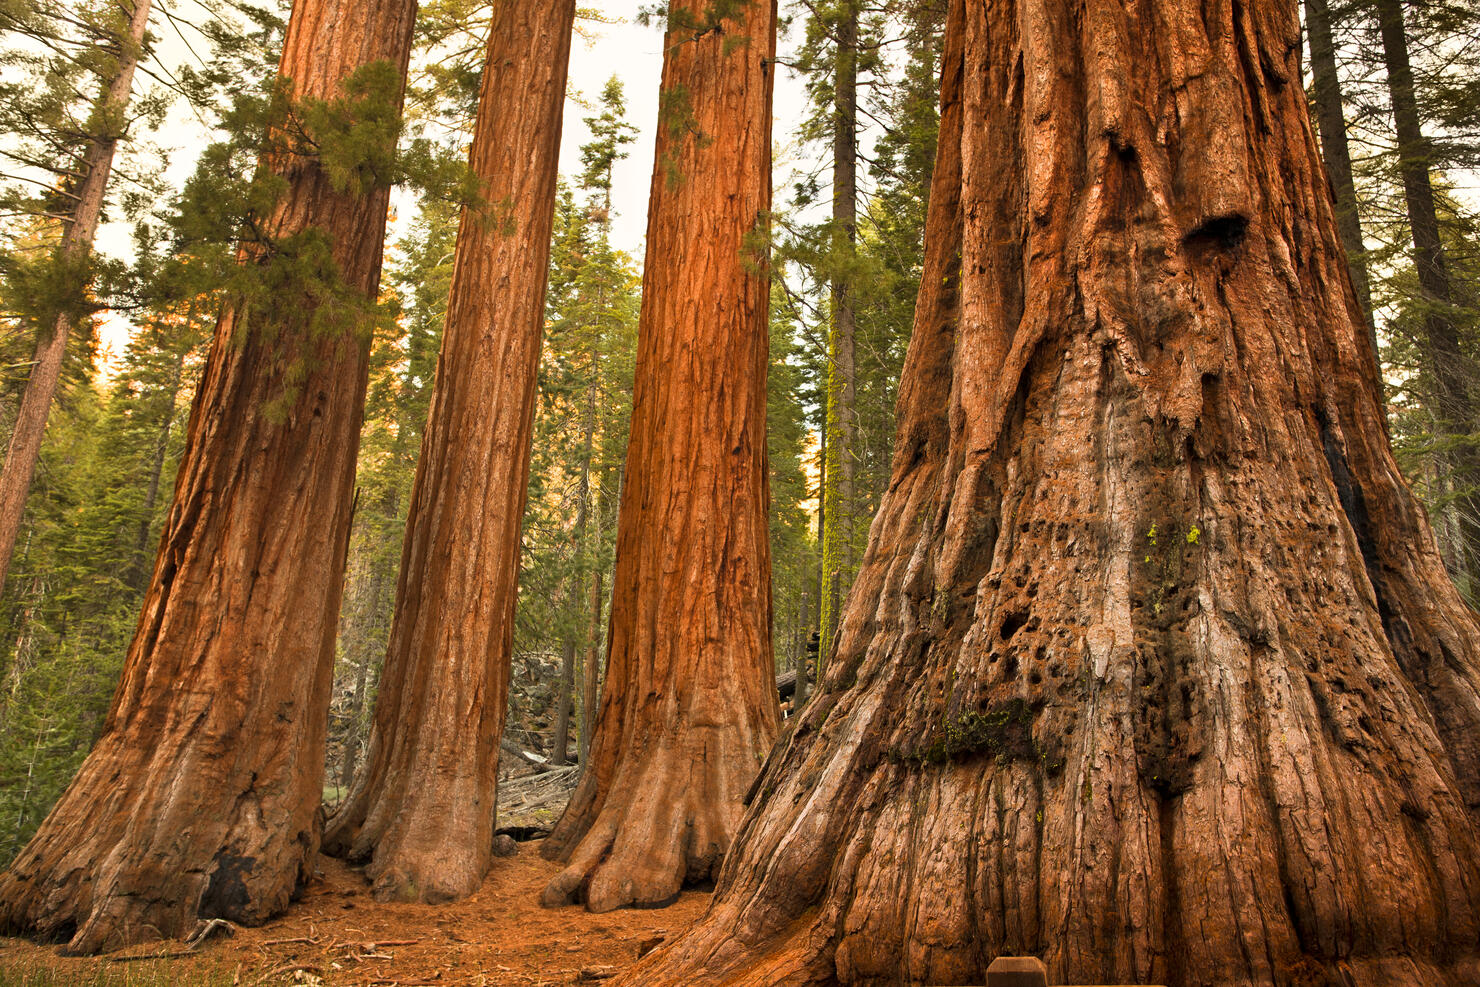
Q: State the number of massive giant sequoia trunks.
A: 4